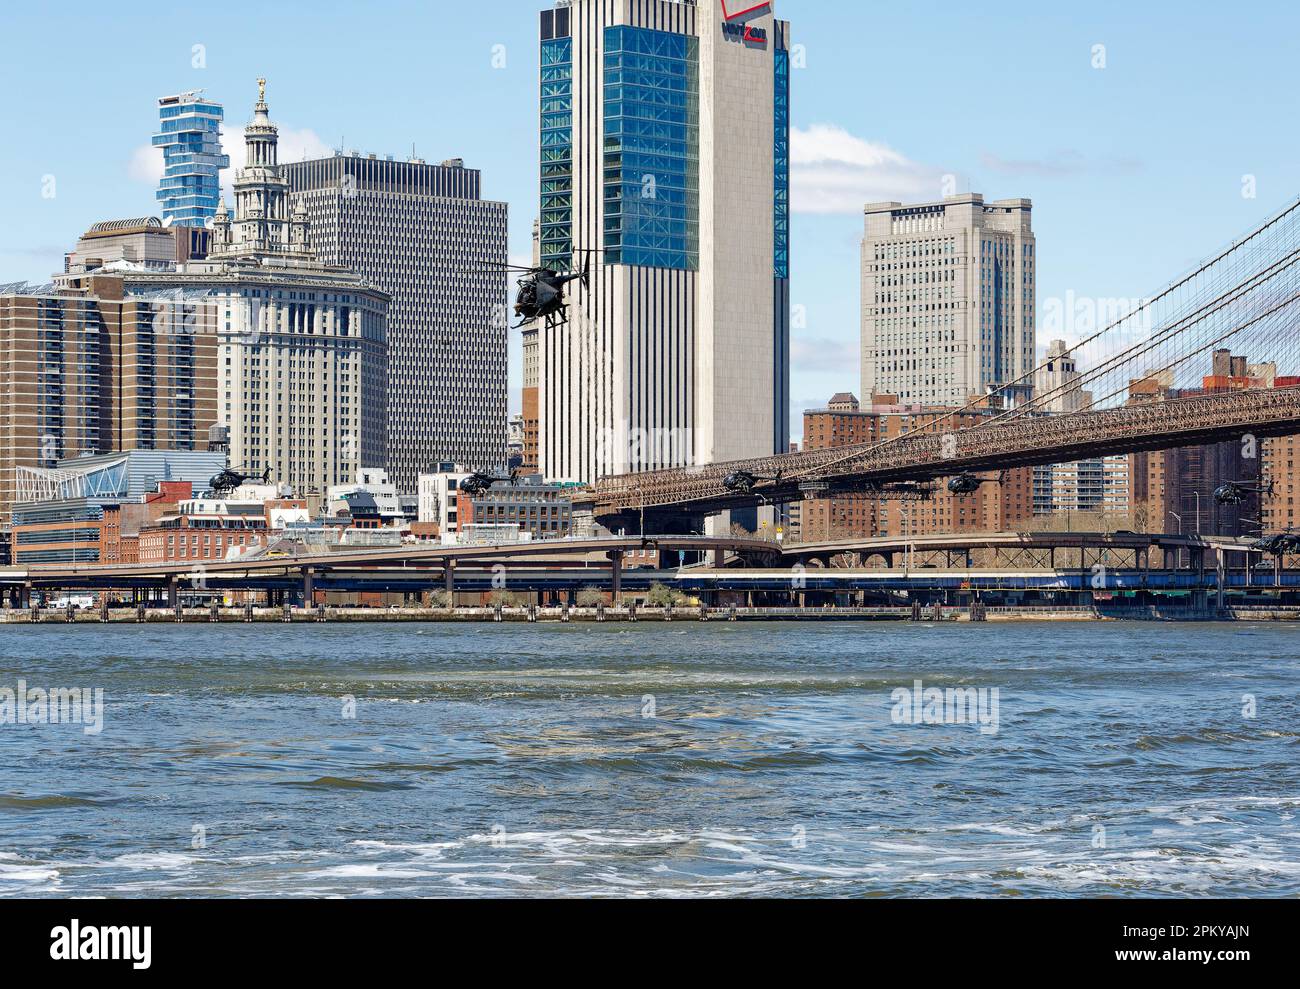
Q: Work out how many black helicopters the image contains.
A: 7